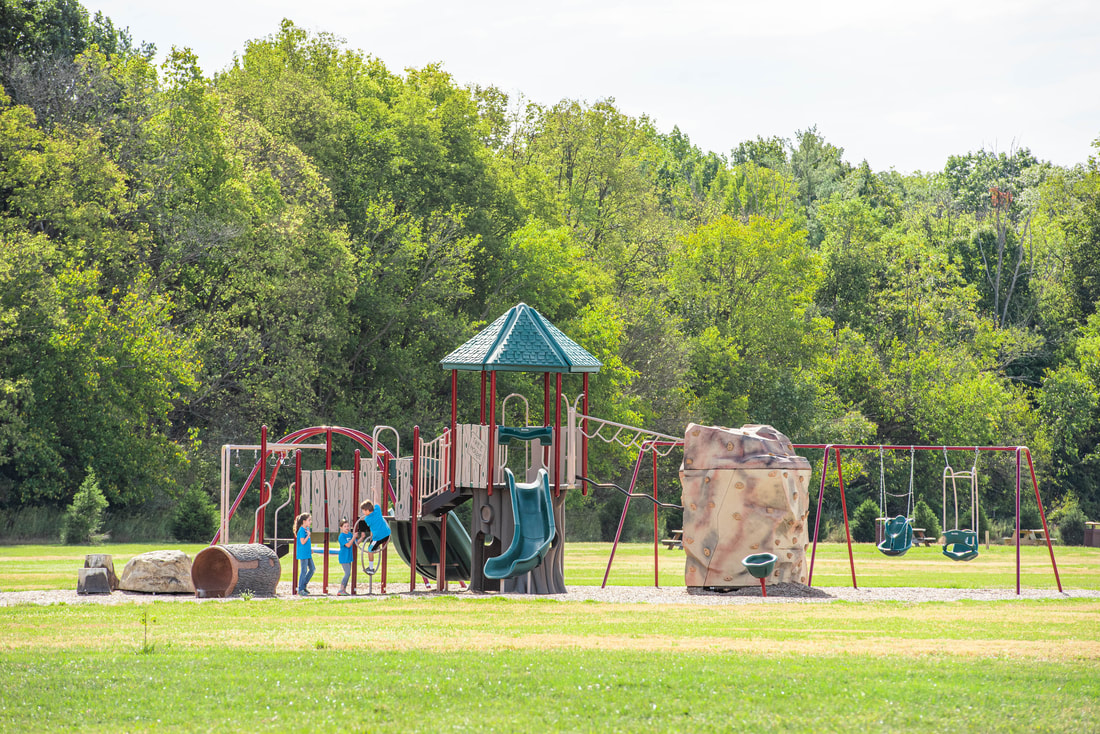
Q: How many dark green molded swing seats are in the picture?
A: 2